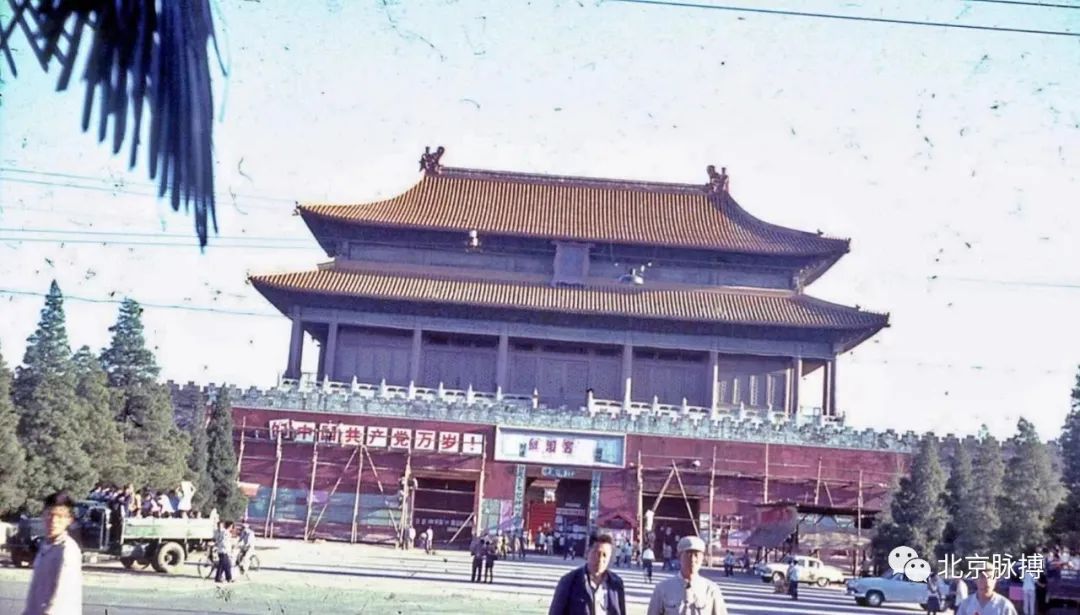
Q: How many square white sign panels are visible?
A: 9